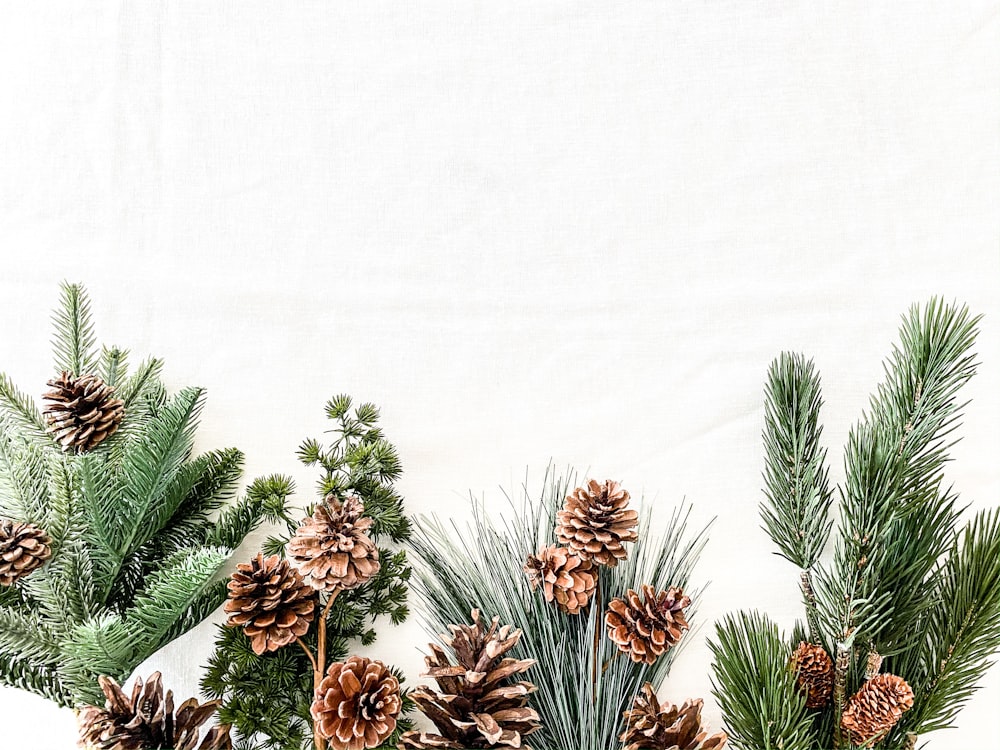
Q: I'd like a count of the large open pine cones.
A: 11